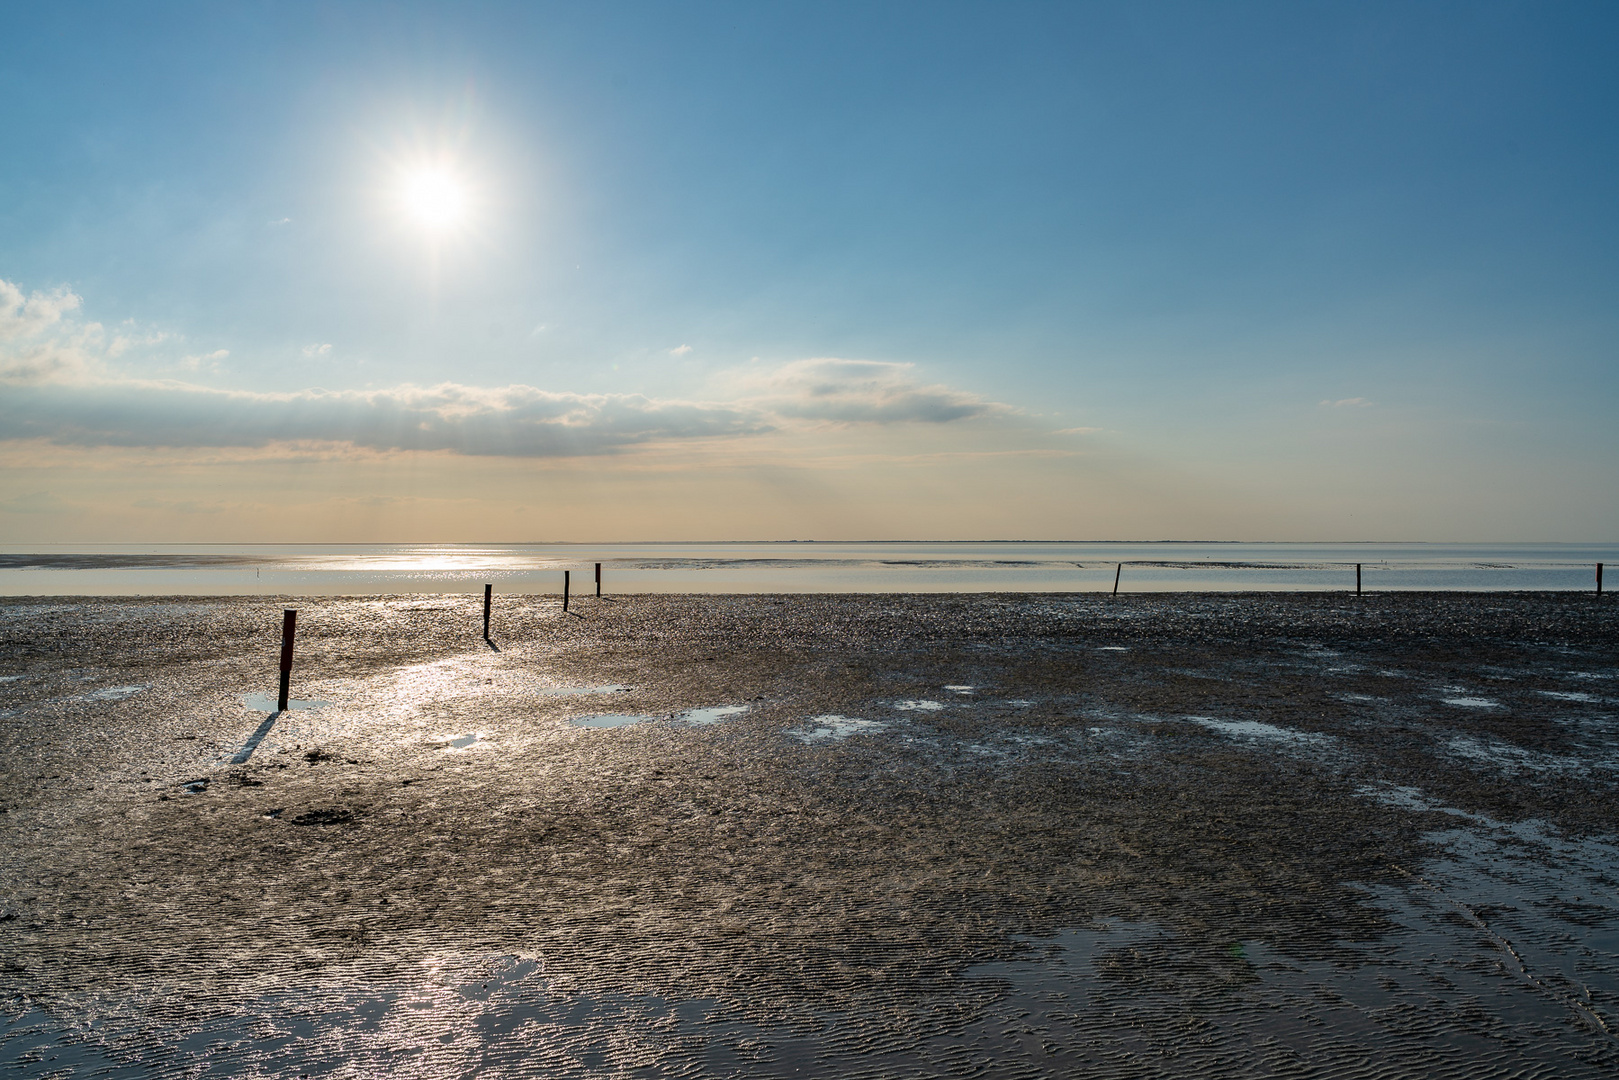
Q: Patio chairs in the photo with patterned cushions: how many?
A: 0